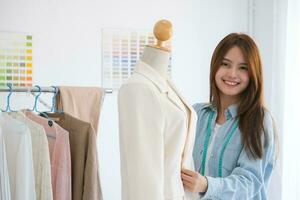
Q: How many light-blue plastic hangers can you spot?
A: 3